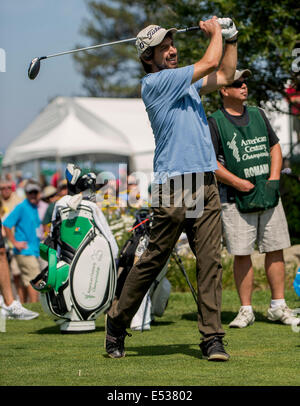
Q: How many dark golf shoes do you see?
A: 2